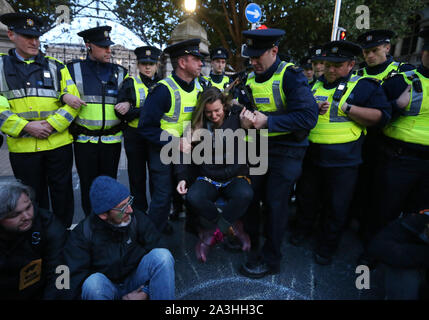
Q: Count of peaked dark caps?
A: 11